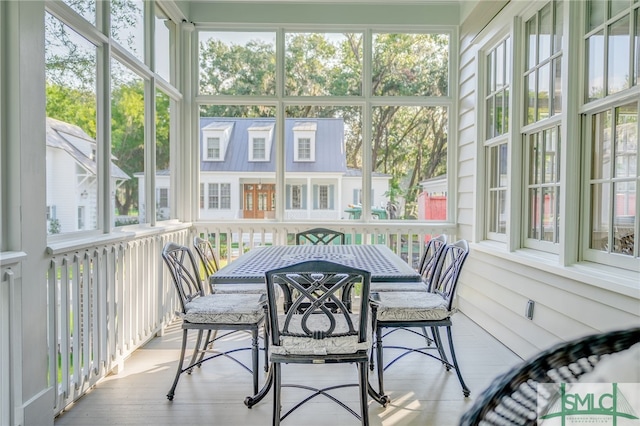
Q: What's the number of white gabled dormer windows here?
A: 3